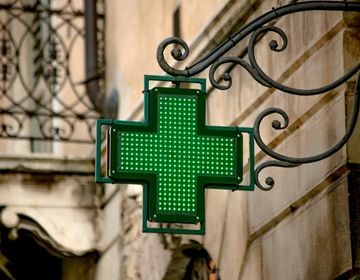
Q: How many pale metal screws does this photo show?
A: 8